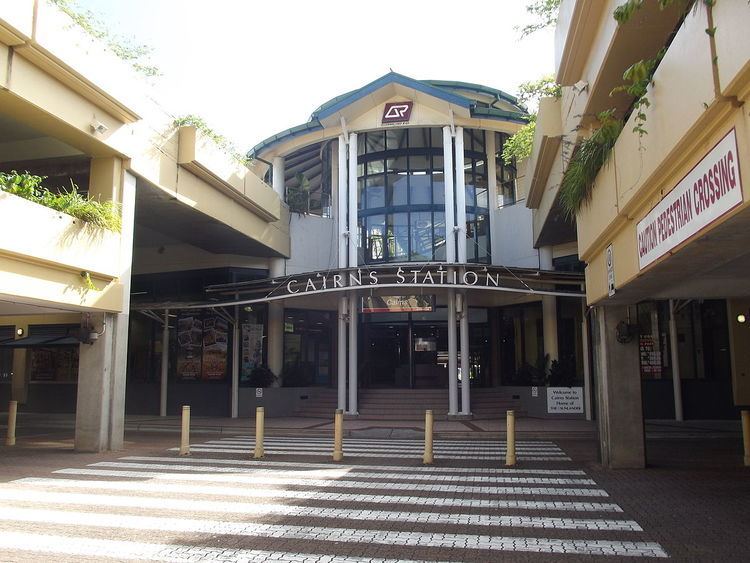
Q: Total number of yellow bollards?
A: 7